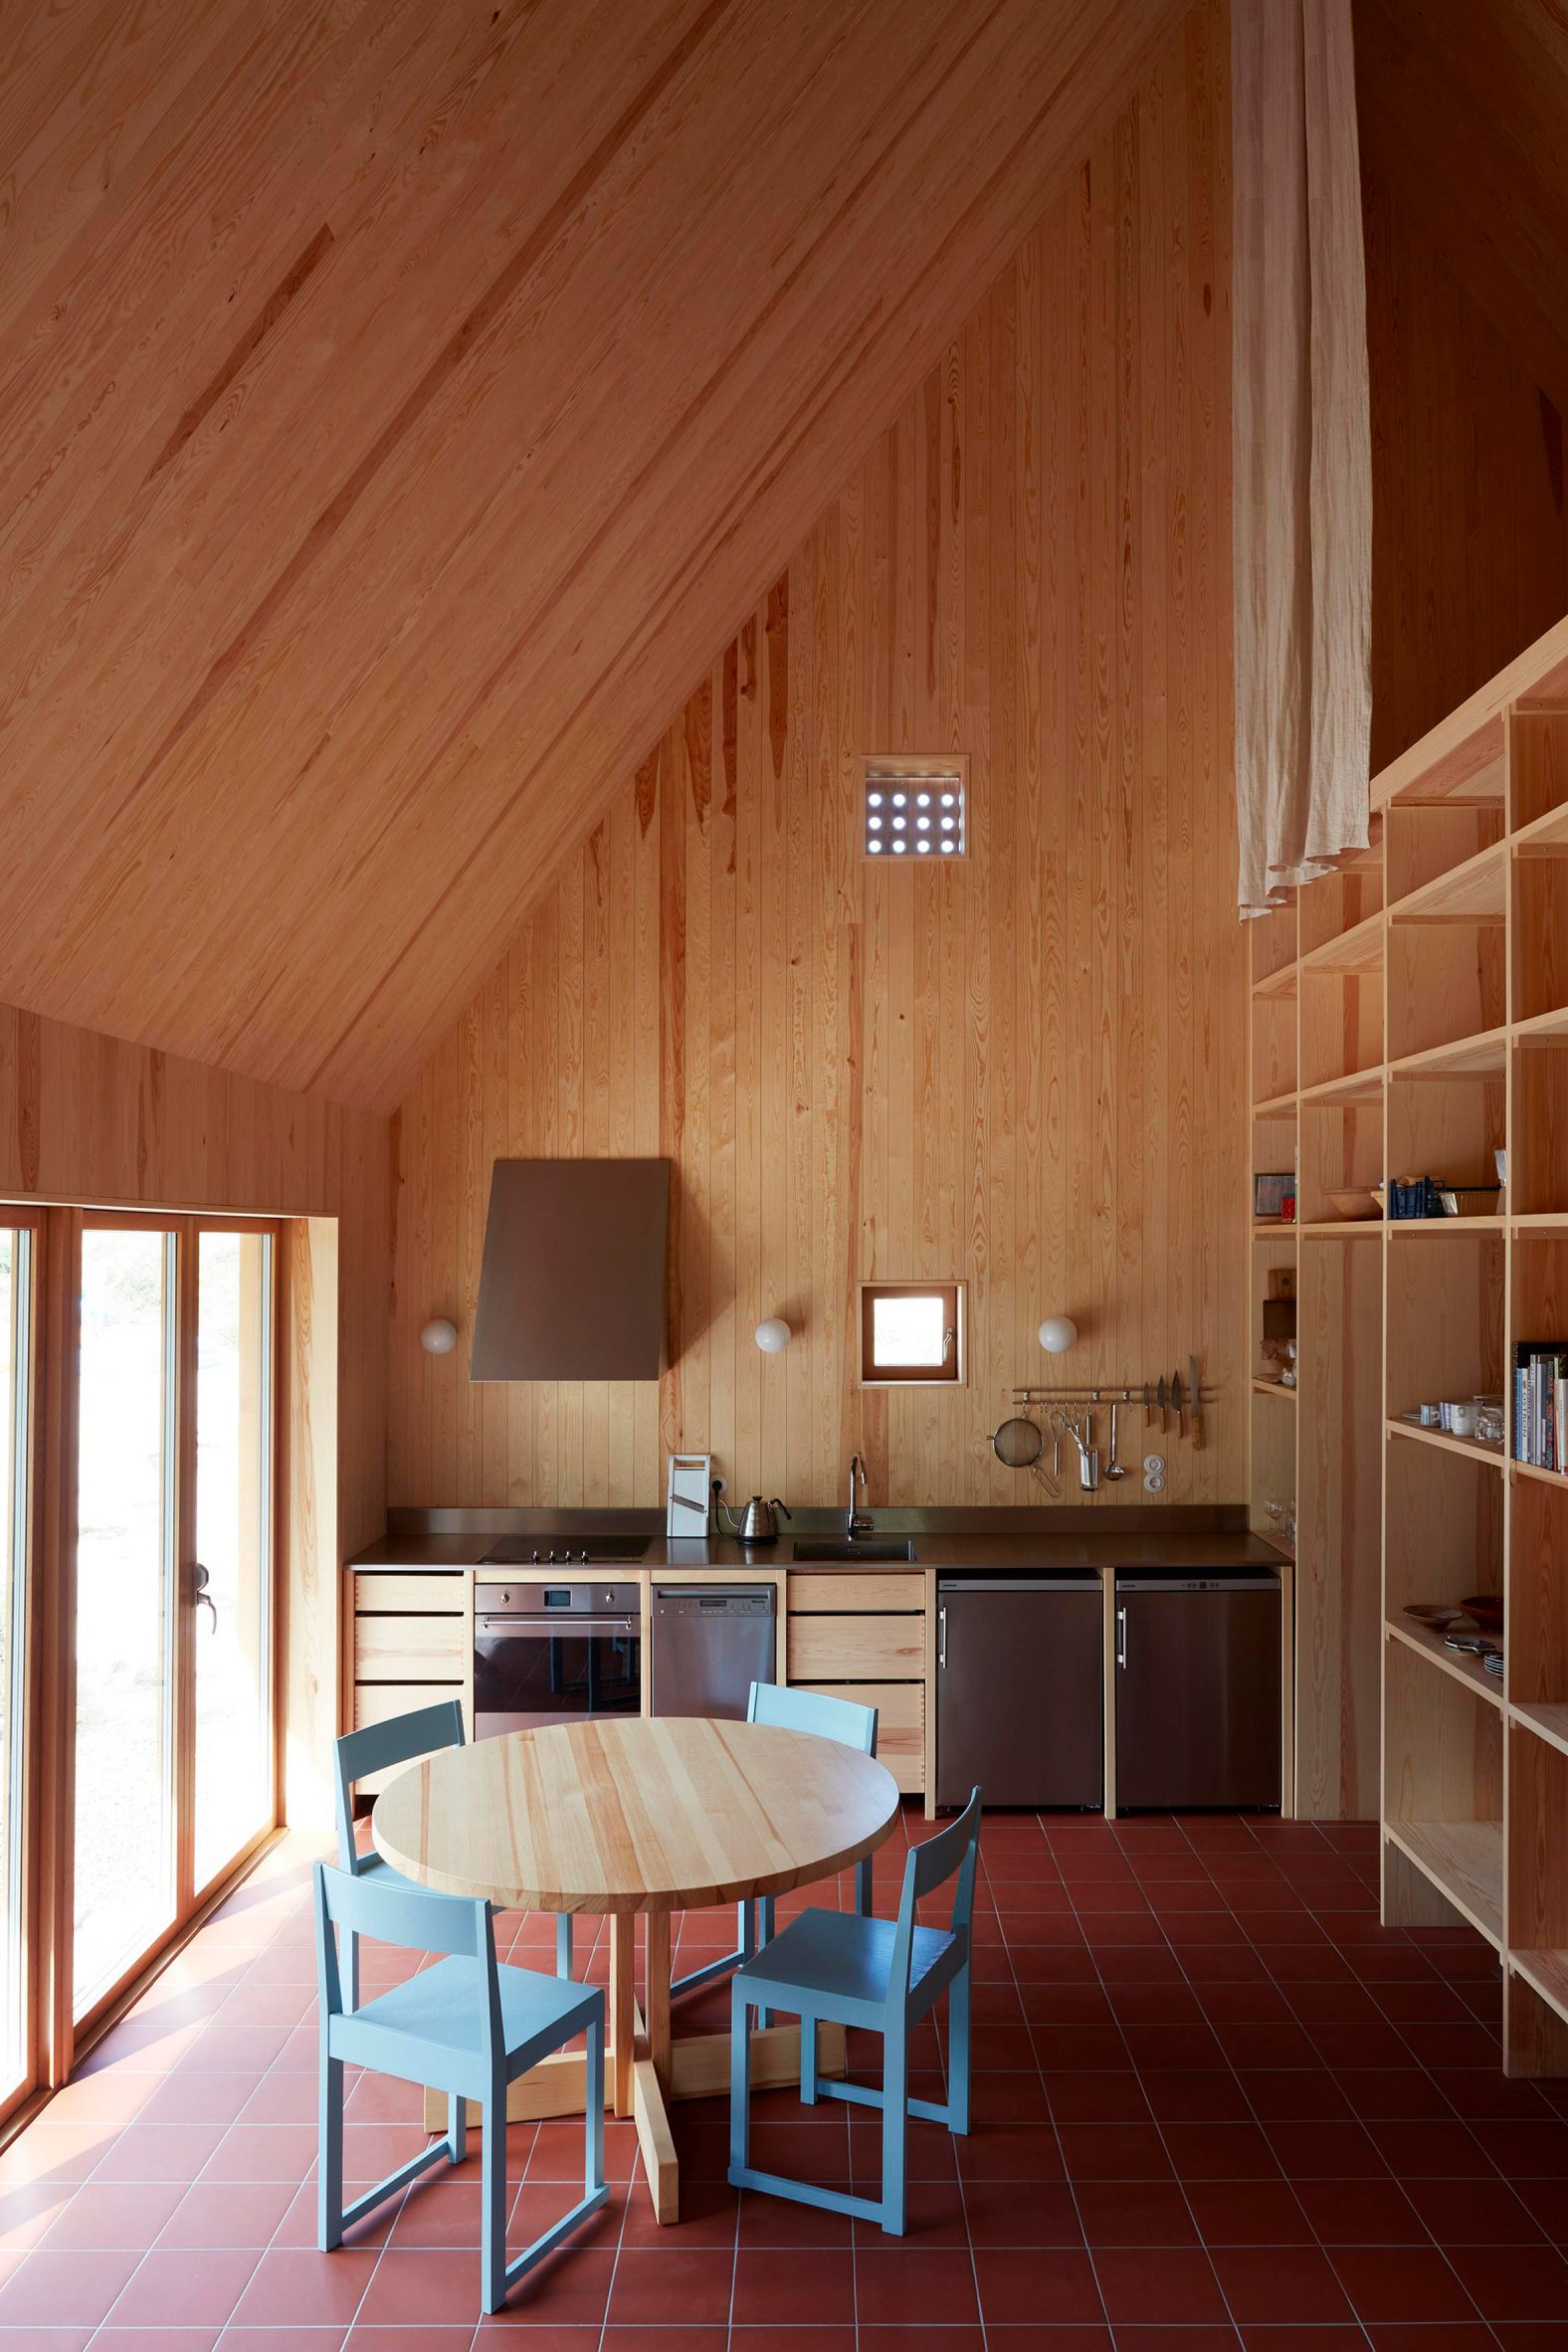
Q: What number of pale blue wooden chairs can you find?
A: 4